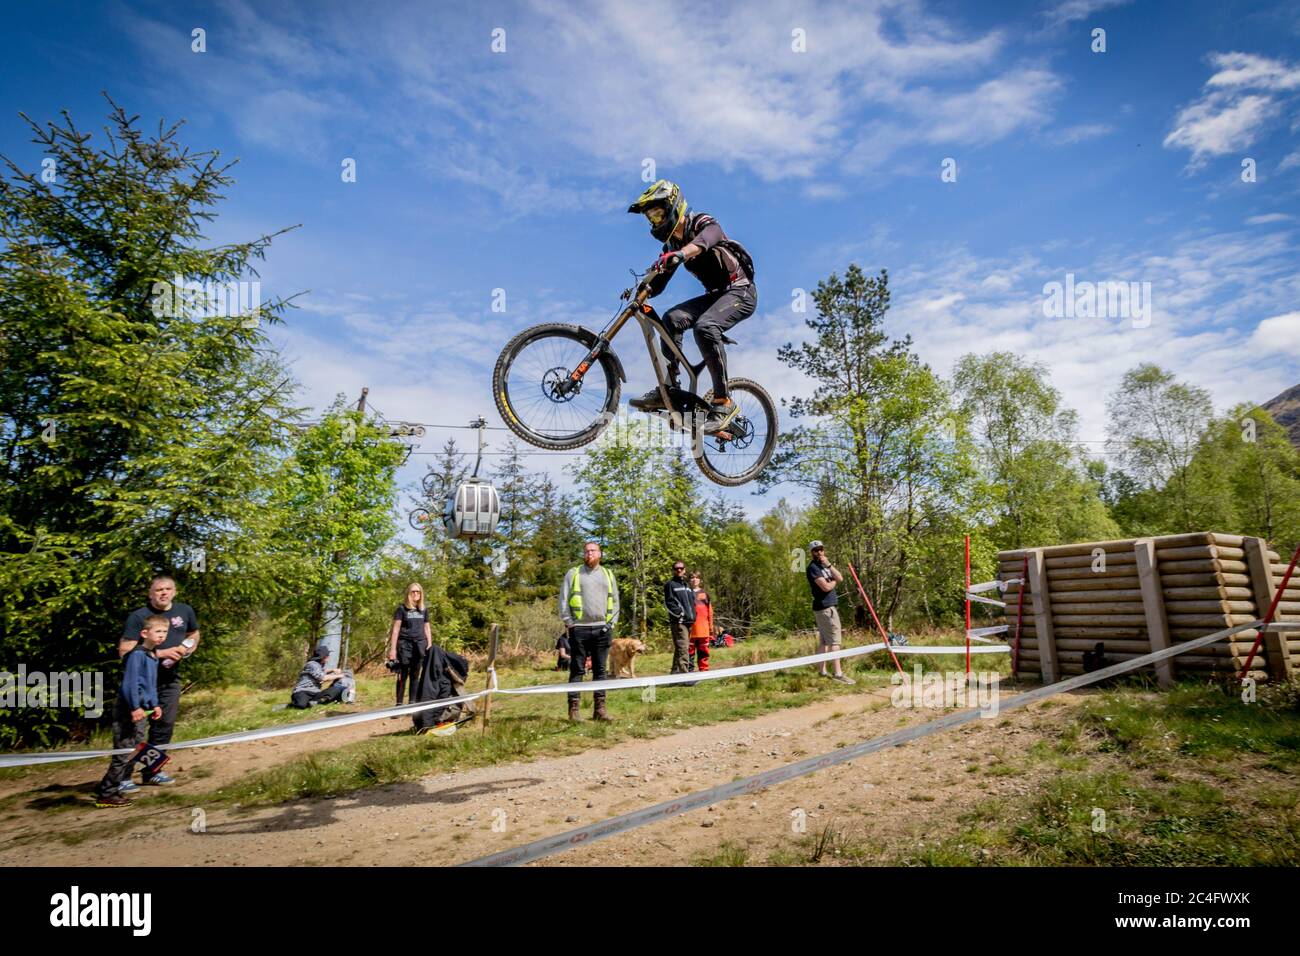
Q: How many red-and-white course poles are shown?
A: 4